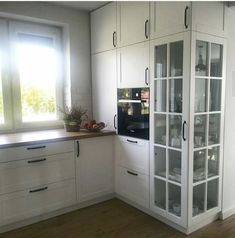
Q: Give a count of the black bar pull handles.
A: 12